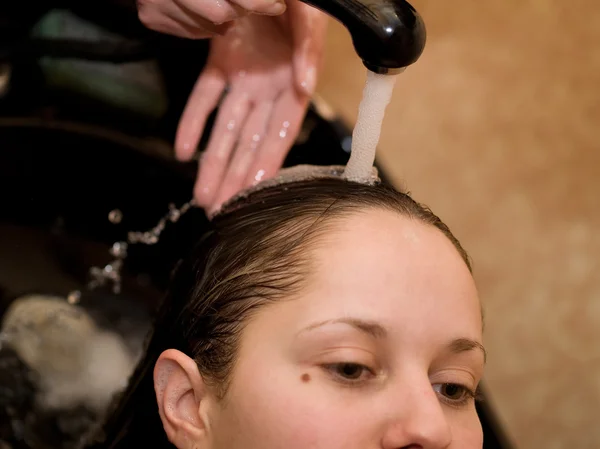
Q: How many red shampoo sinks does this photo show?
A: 0